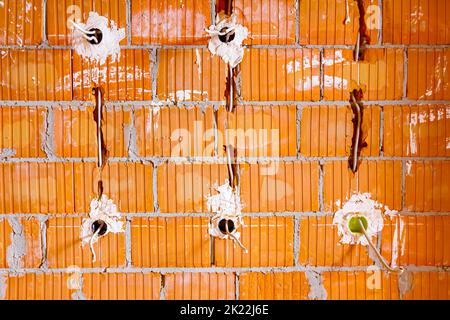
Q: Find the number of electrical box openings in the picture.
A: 5